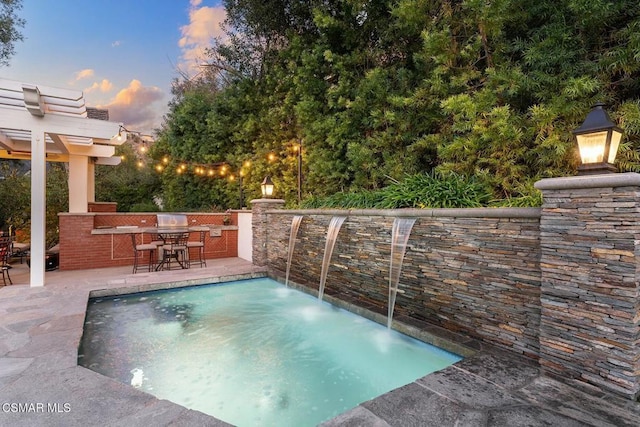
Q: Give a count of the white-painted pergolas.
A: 1